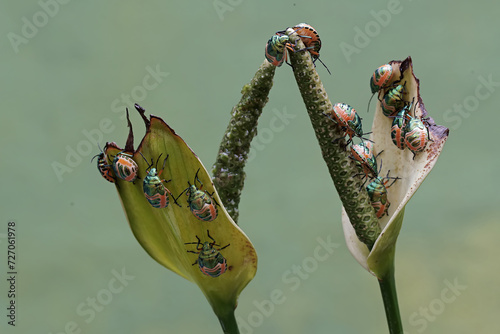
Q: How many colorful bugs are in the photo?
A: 14